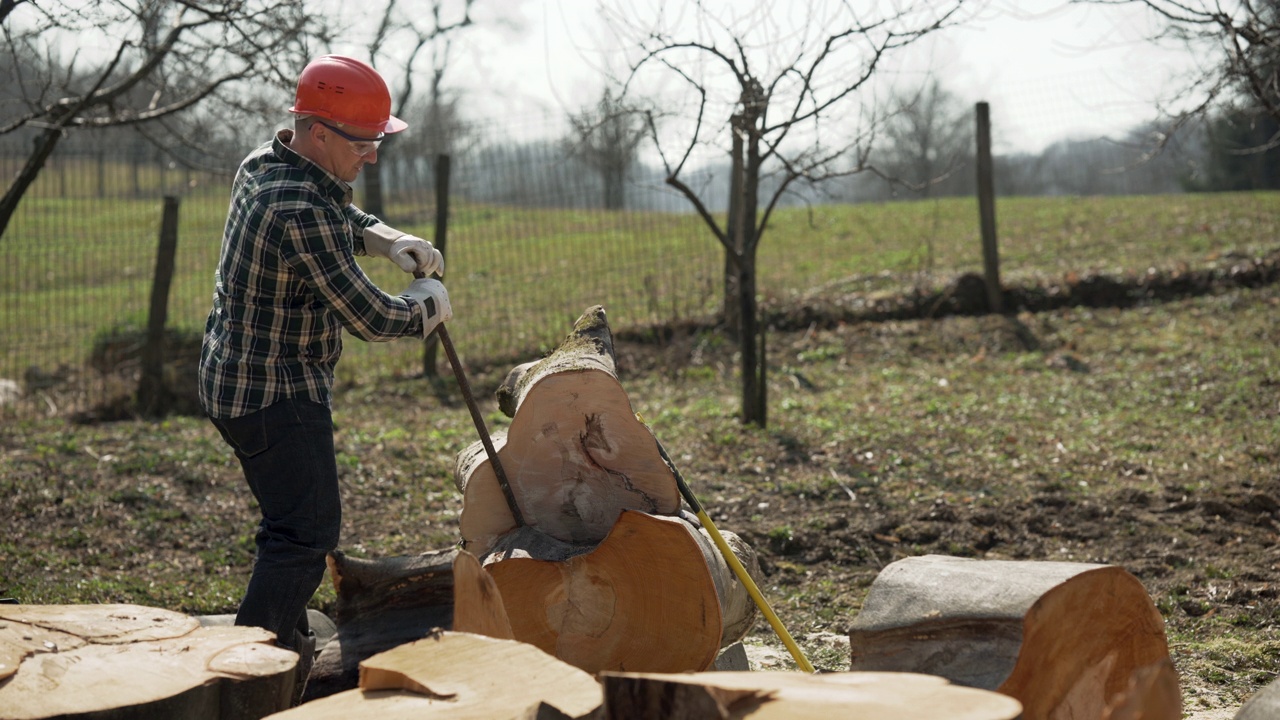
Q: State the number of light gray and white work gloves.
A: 2